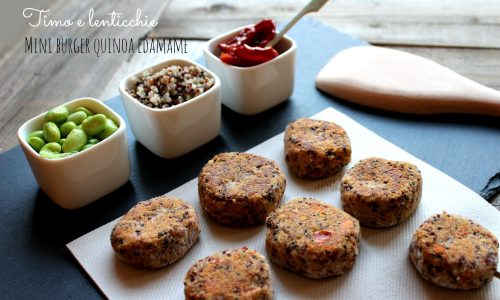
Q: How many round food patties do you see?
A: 7